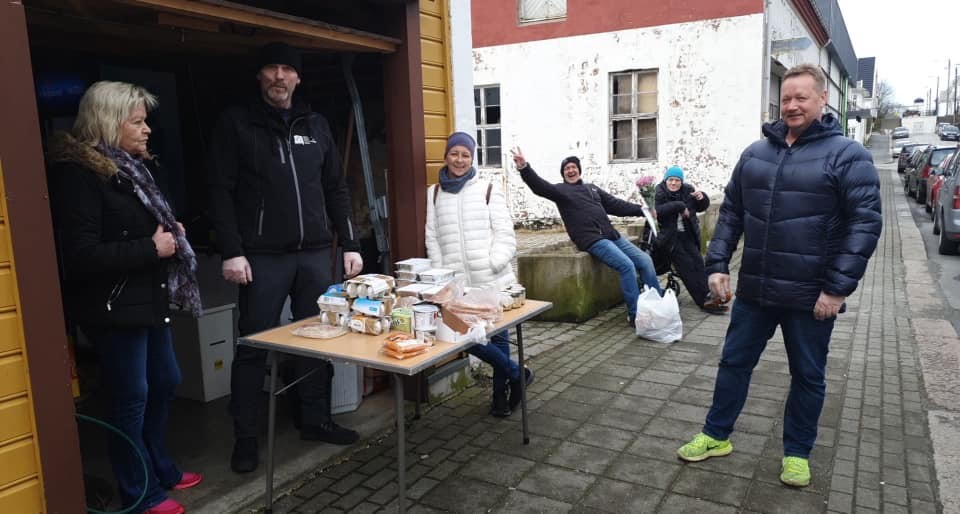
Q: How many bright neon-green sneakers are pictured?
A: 2